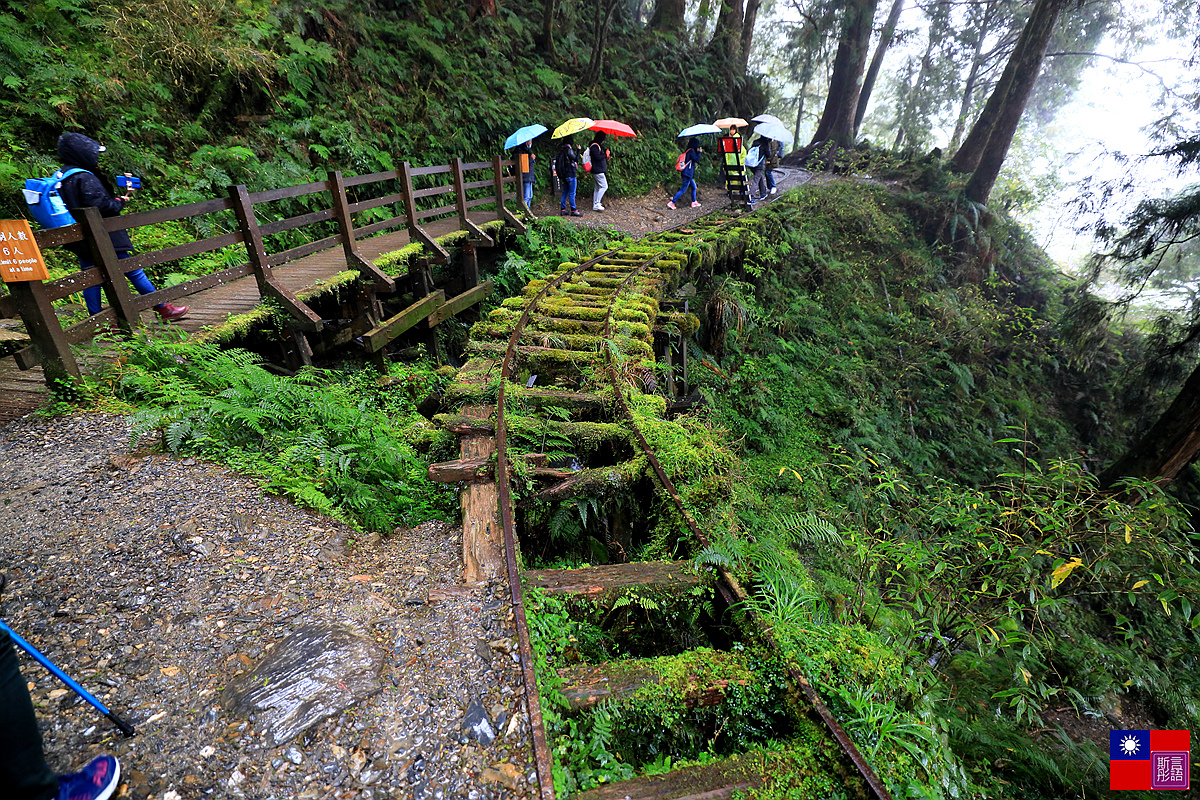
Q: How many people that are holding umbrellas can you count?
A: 7